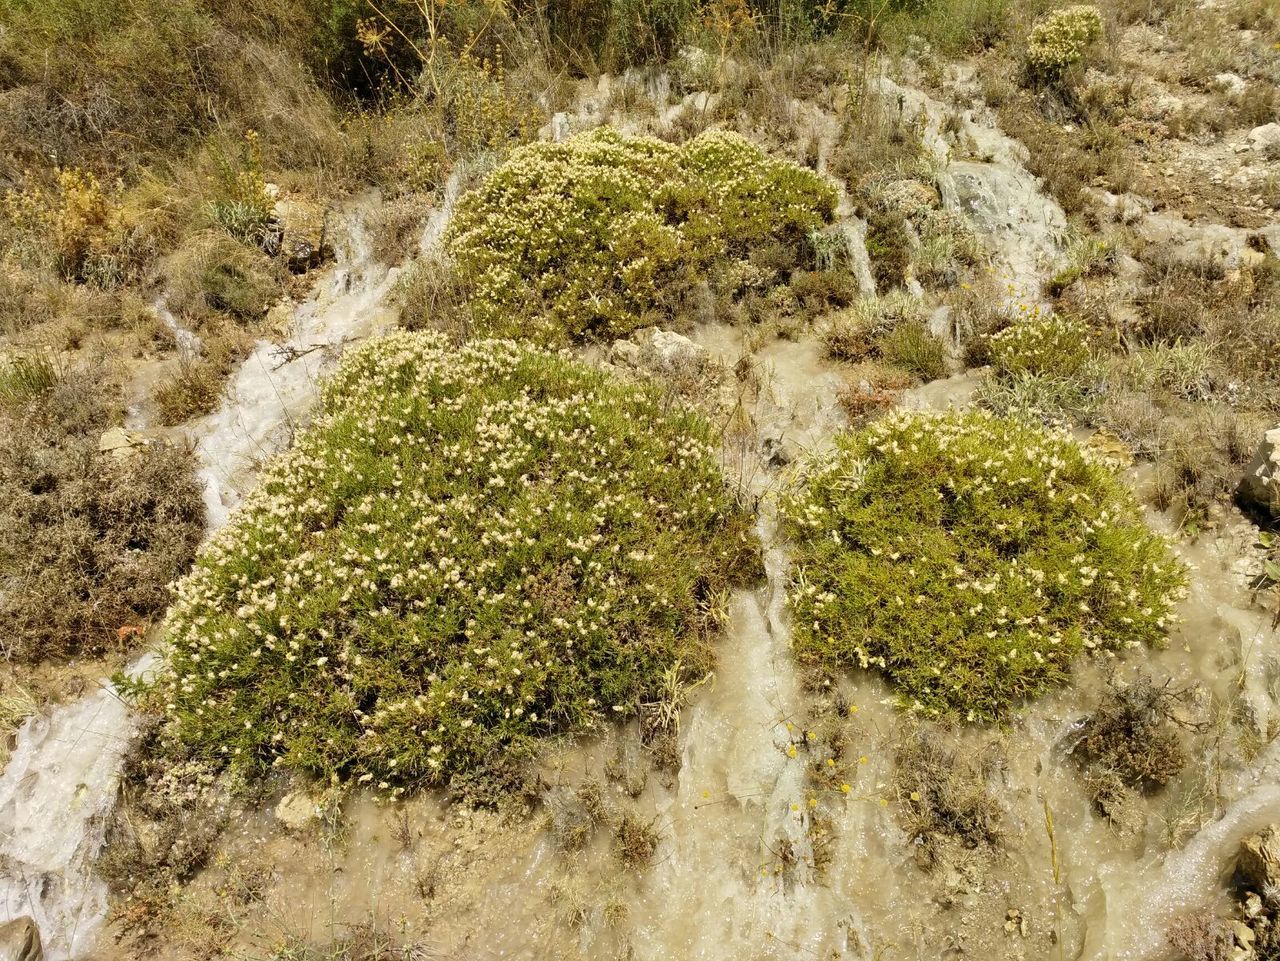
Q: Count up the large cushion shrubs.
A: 3